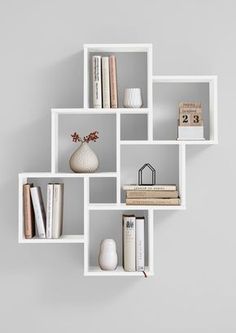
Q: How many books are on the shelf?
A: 12